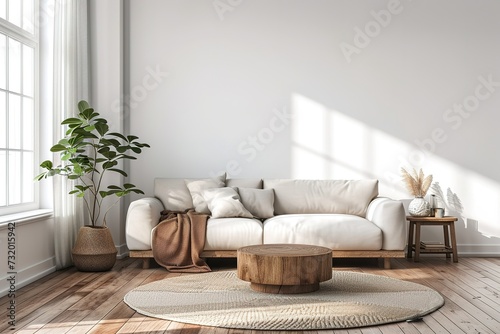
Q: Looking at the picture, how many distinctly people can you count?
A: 0